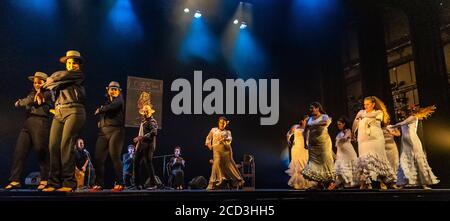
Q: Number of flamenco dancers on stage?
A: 11